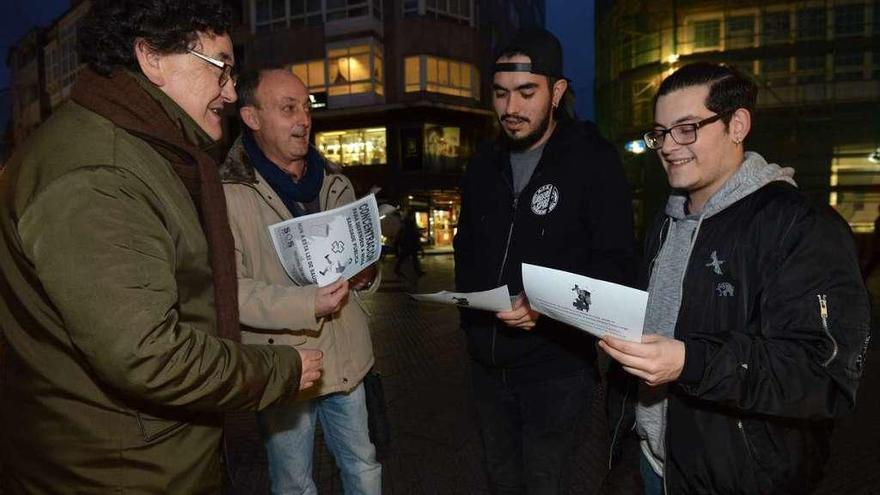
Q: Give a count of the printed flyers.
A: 3